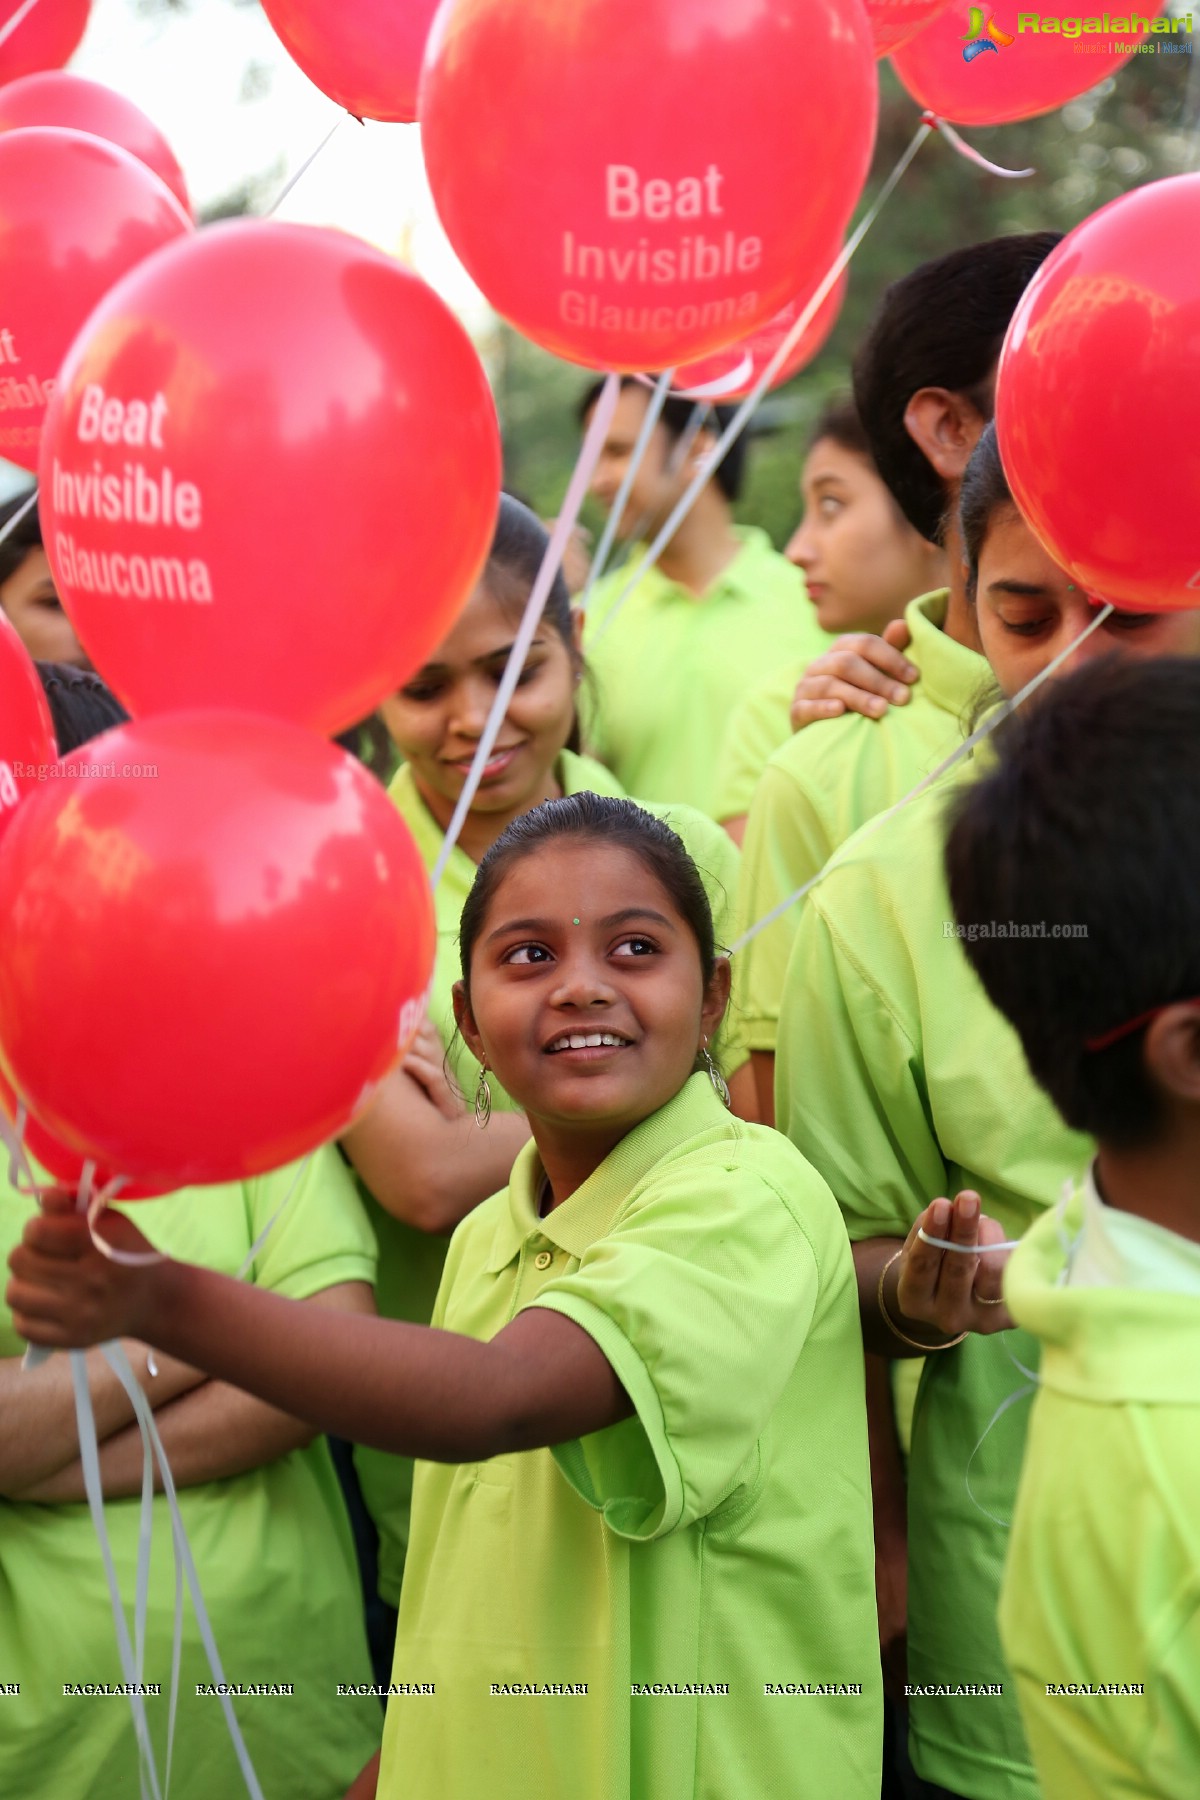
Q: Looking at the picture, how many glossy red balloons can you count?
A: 13